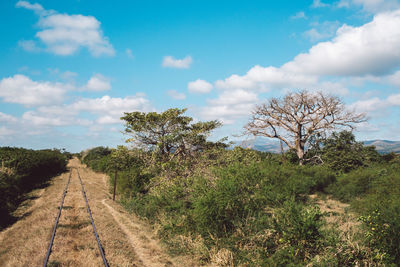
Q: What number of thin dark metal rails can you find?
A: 2